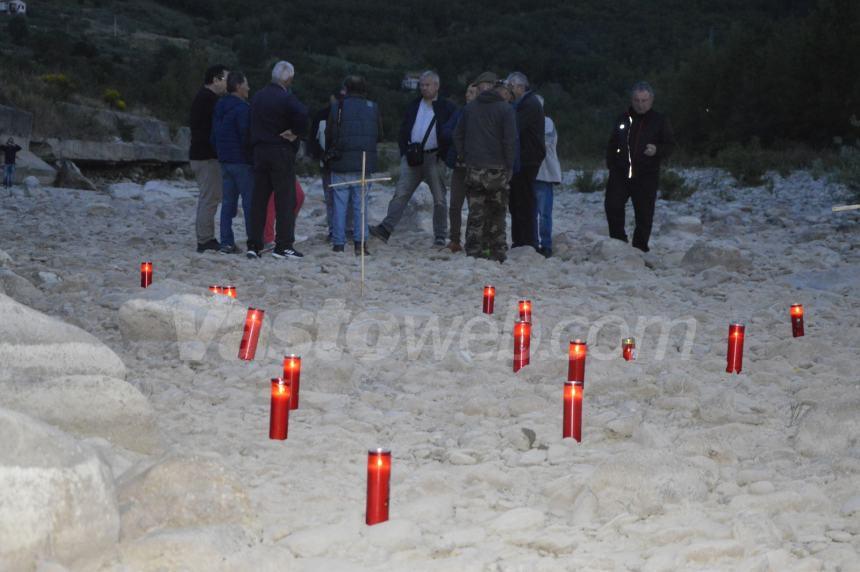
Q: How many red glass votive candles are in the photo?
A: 15